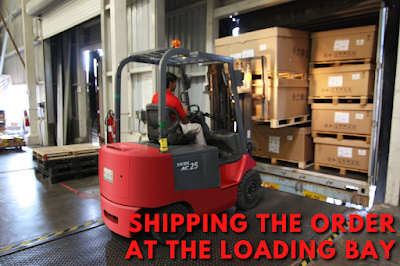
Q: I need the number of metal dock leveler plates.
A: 1